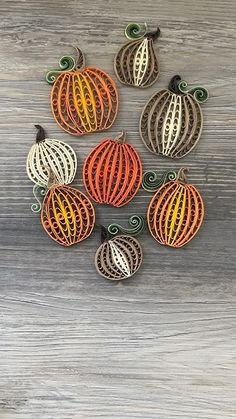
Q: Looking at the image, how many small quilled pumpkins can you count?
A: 8